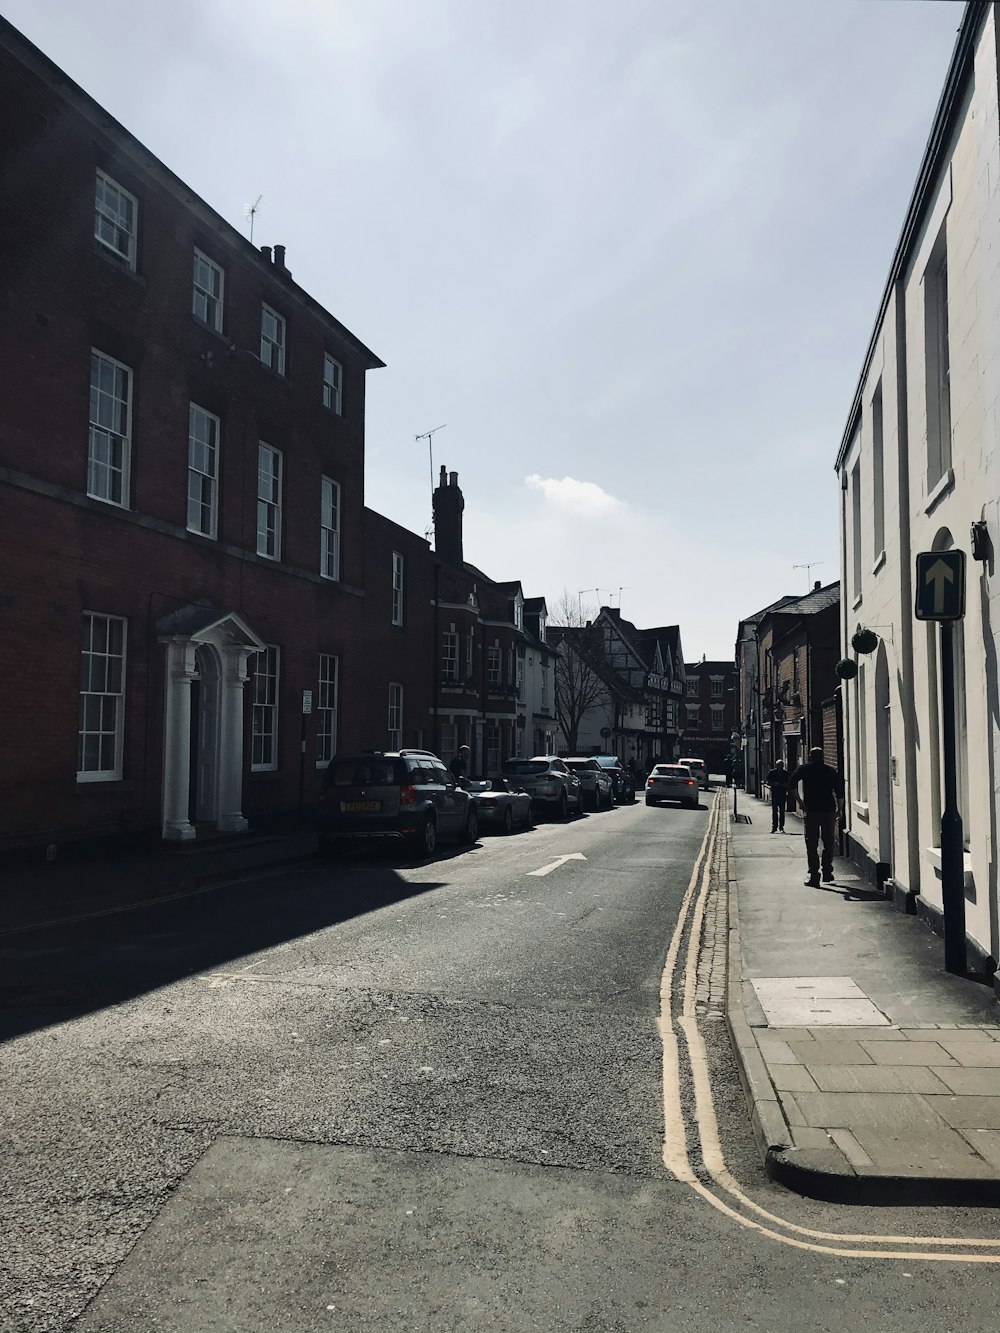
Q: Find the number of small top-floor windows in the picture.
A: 4